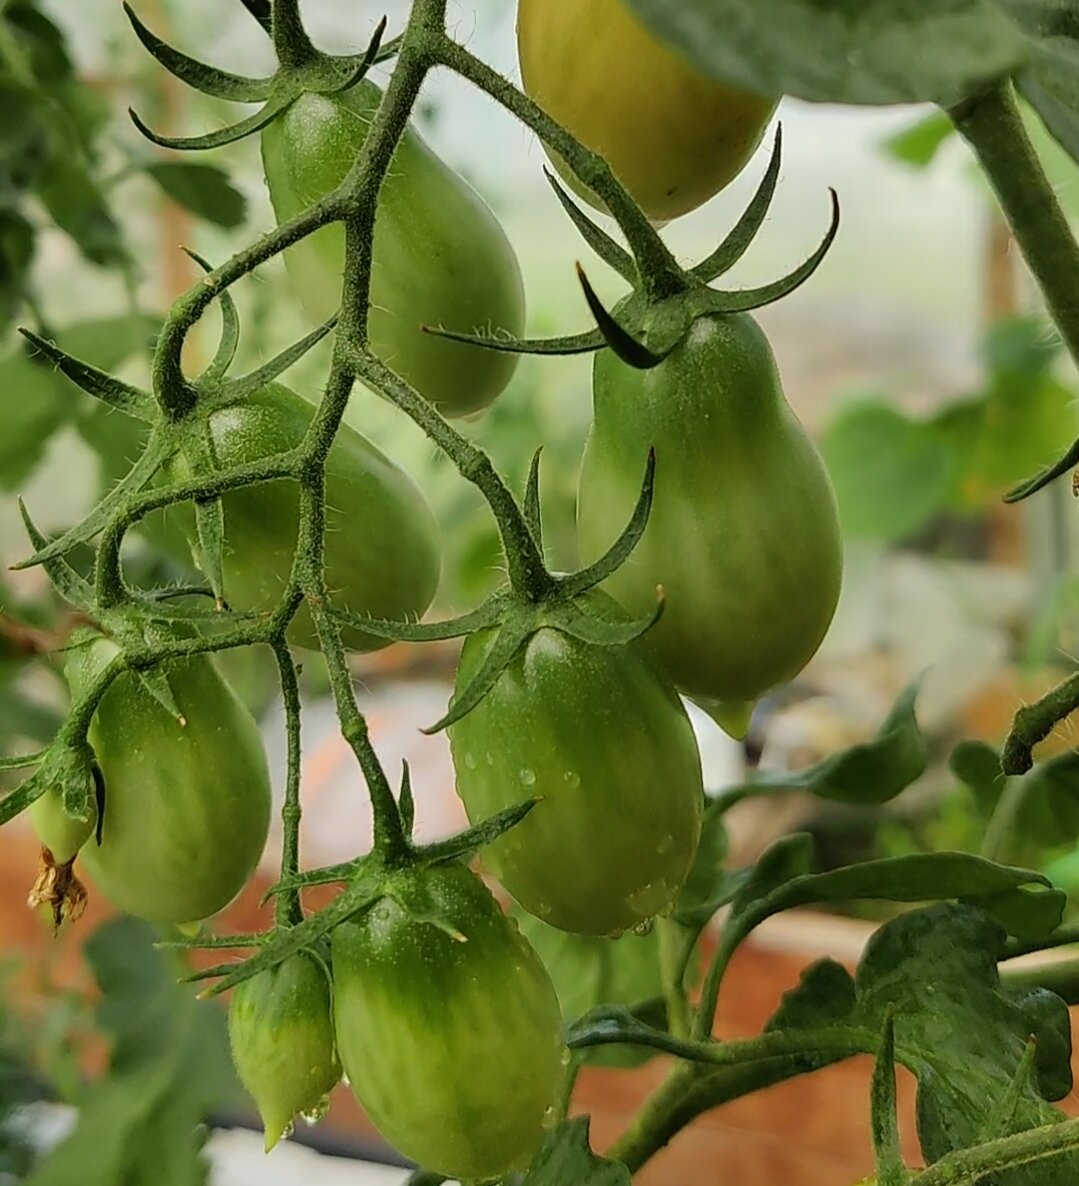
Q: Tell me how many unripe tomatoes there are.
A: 8